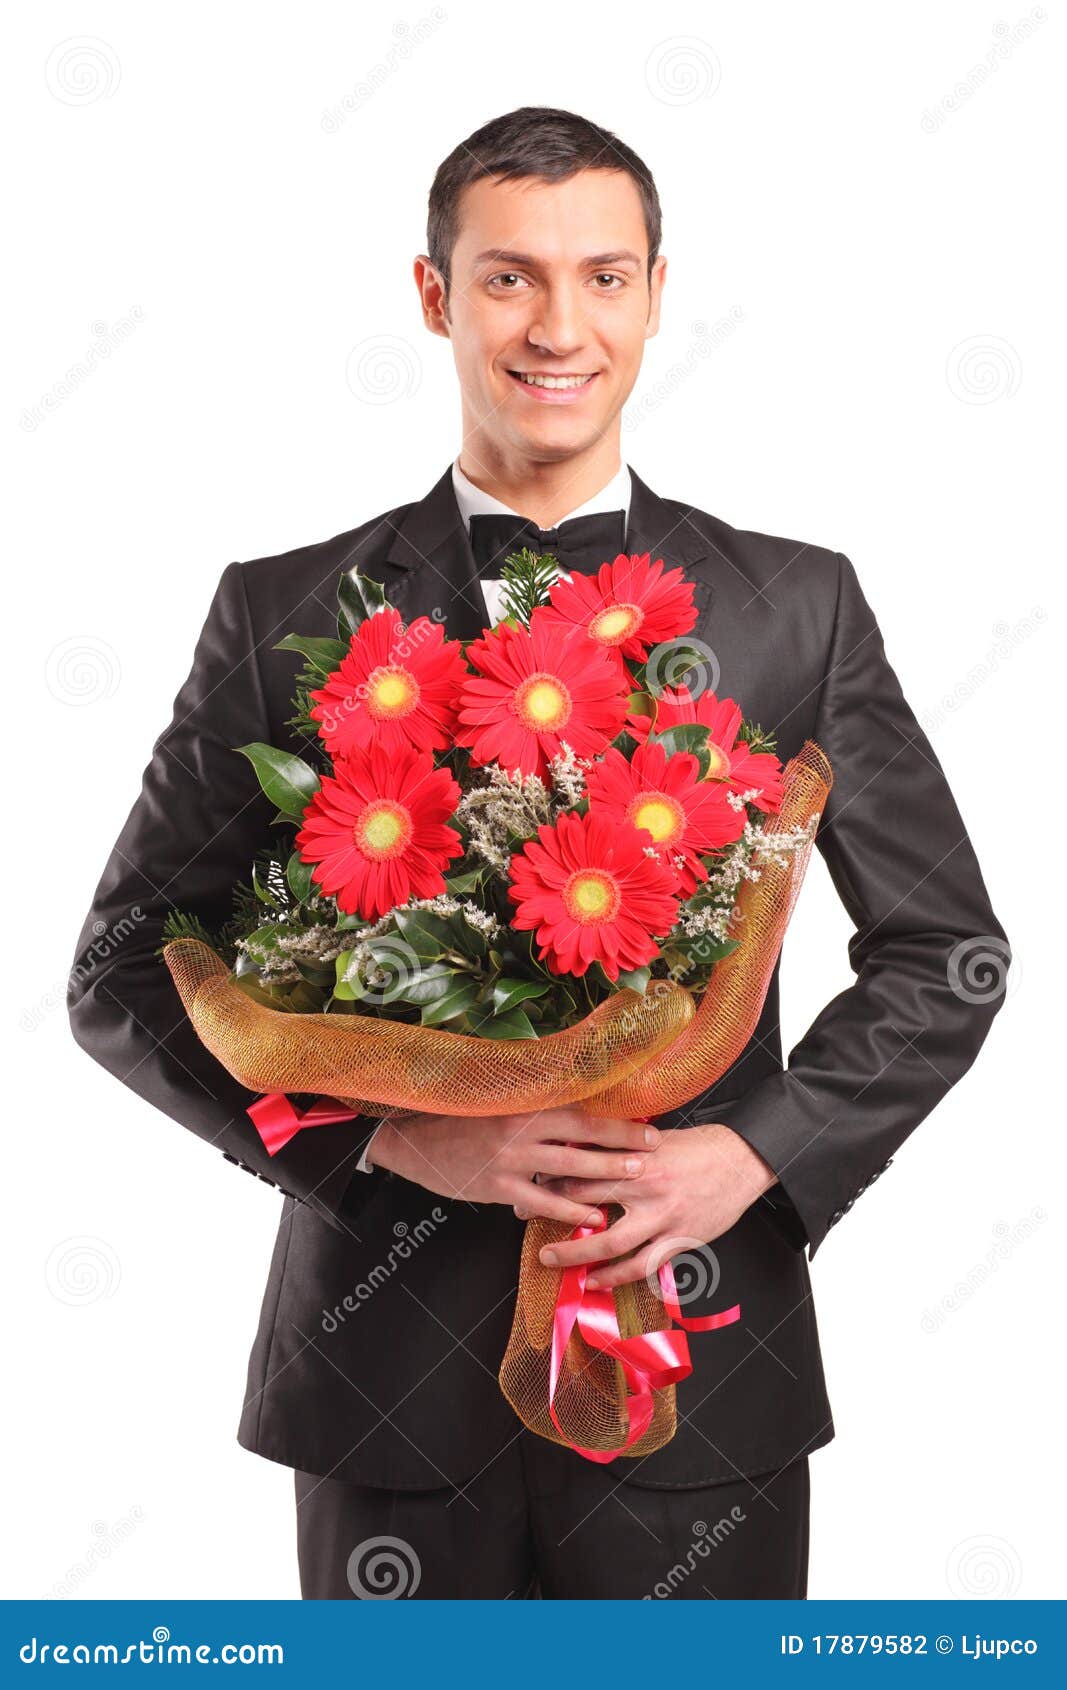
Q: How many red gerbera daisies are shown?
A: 7